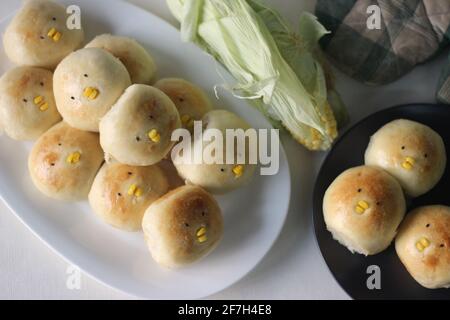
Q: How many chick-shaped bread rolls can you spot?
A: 13